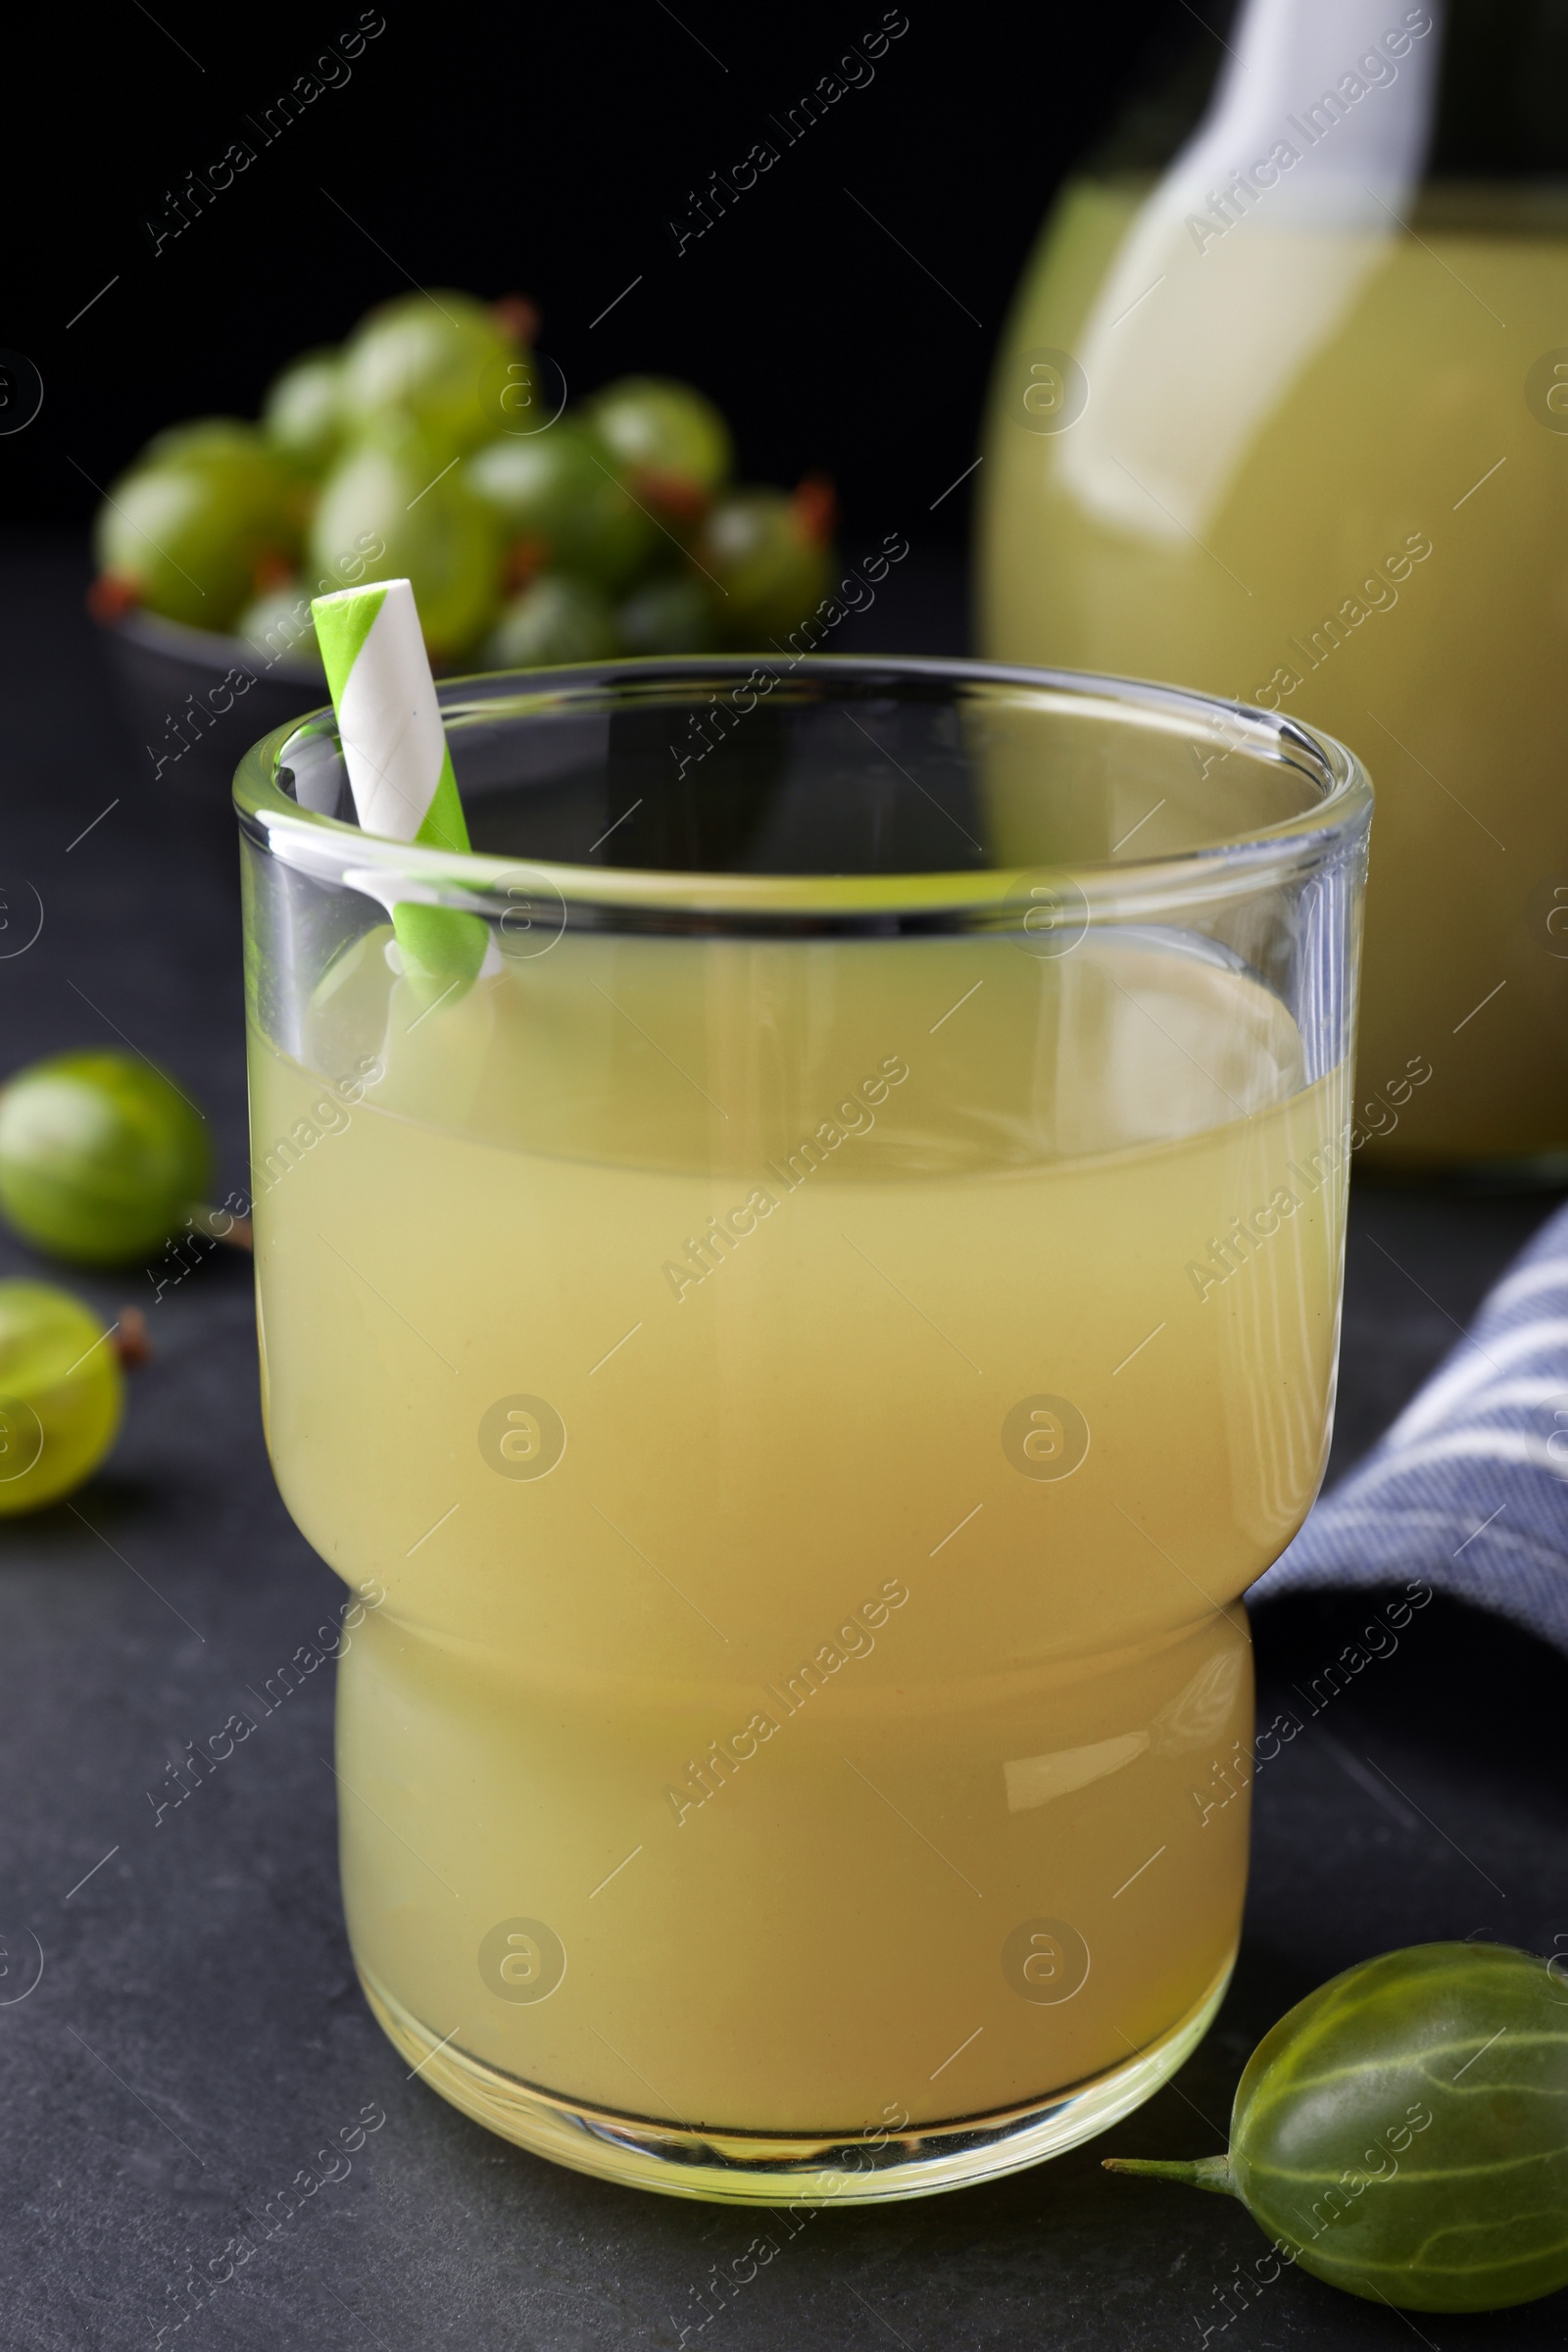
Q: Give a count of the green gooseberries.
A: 14